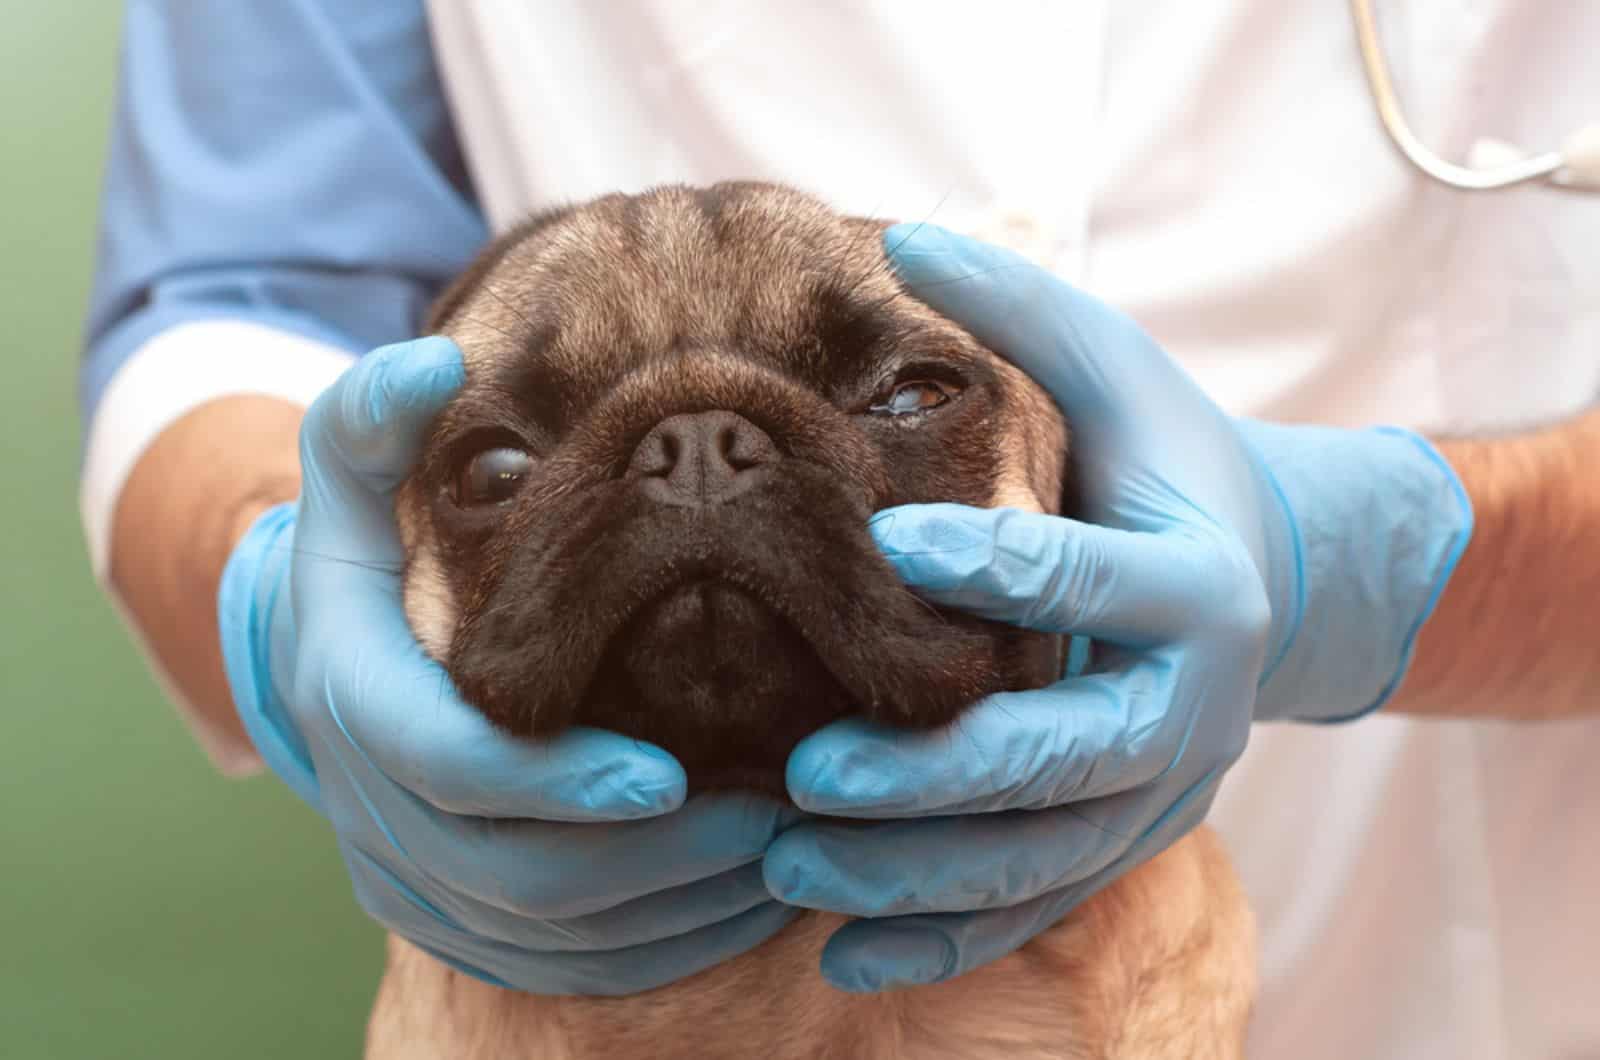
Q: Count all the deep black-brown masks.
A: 1